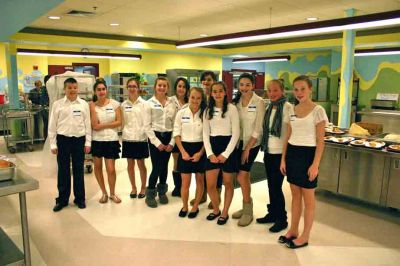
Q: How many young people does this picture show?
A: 11